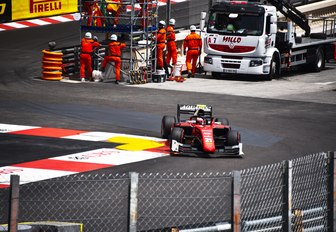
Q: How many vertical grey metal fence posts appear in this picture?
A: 5